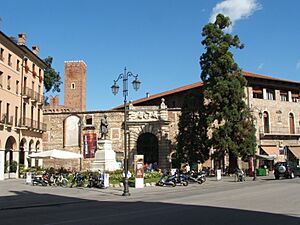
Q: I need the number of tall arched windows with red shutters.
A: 2